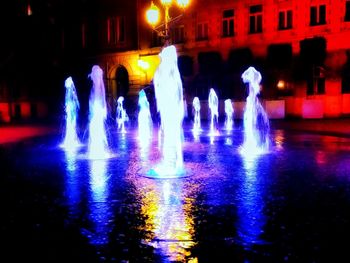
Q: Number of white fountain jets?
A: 9